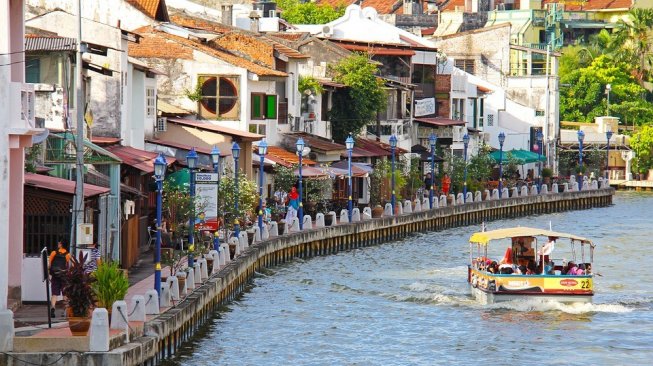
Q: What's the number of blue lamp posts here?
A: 14